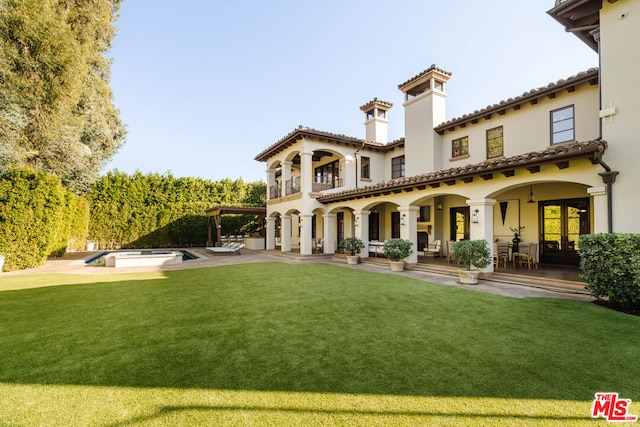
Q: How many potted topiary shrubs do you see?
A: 3